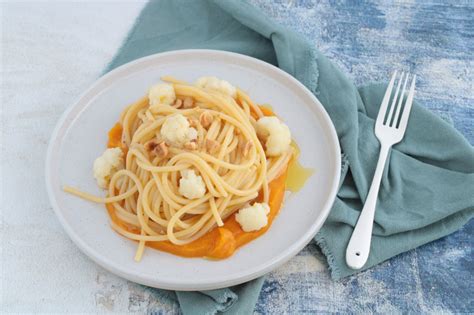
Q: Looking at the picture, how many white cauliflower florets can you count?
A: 7